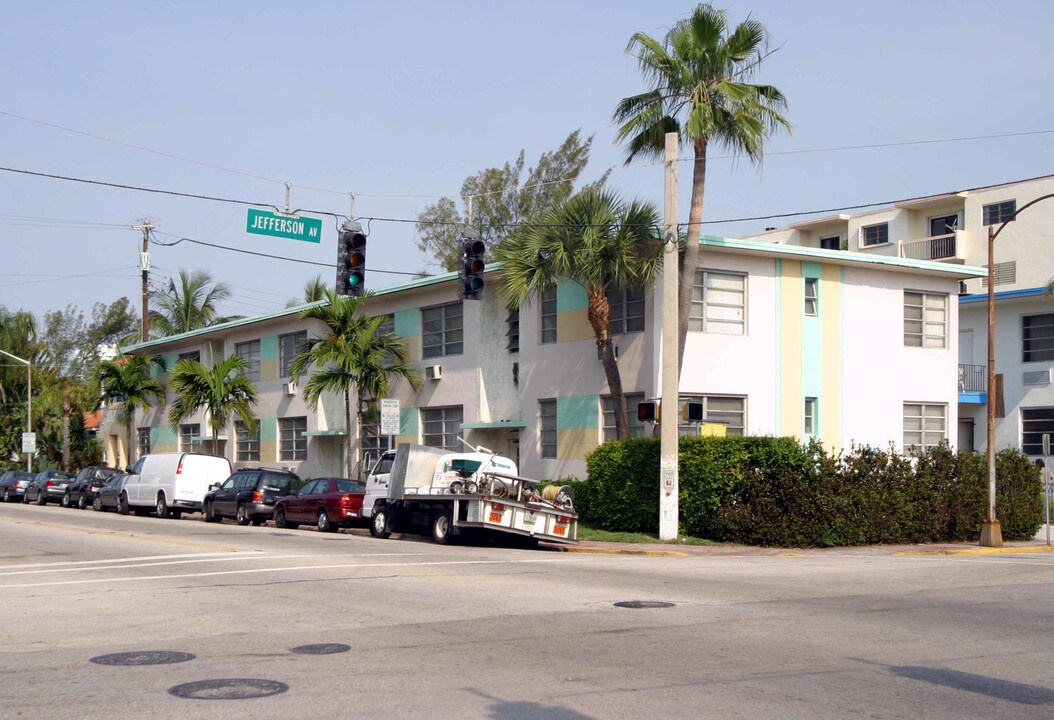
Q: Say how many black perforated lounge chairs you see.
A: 0